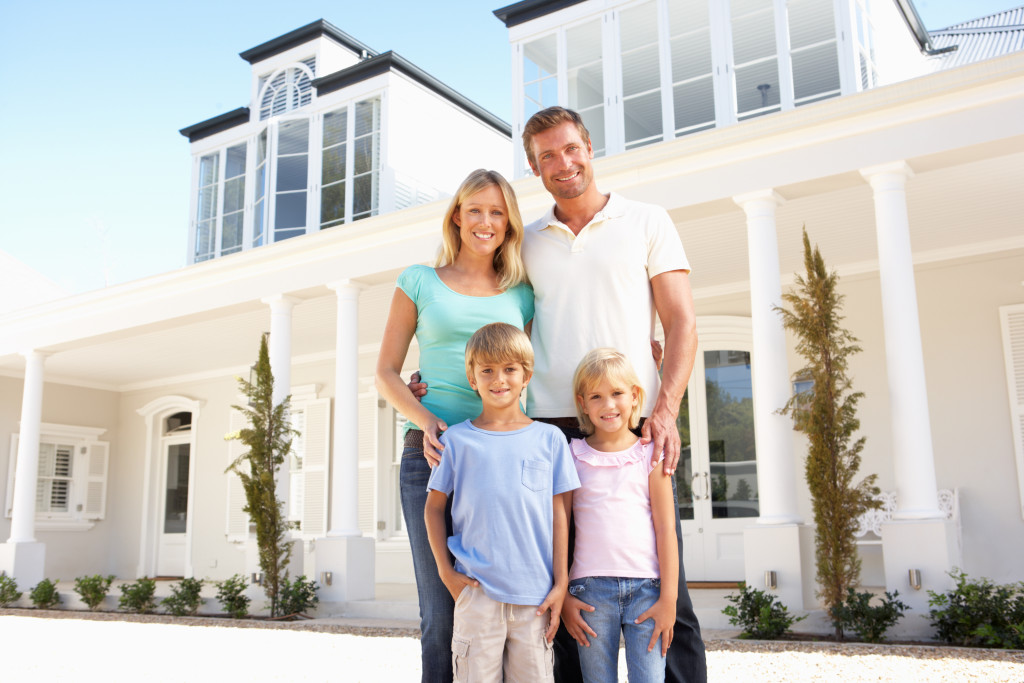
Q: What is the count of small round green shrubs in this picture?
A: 10